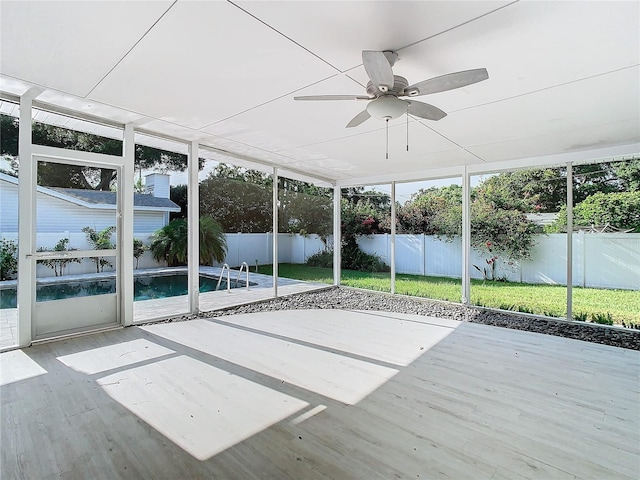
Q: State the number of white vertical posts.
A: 8